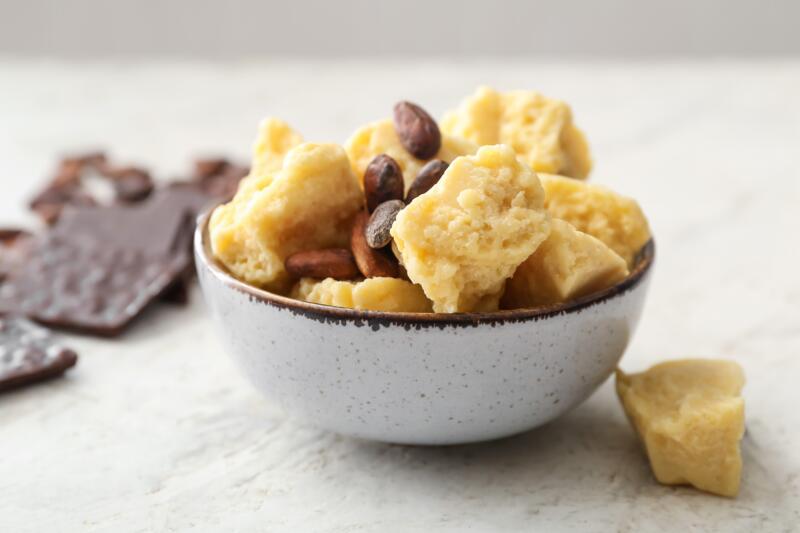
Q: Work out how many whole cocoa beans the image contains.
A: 6